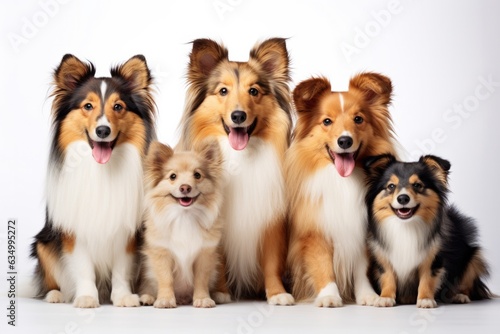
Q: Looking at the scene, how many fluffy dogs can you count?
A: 5